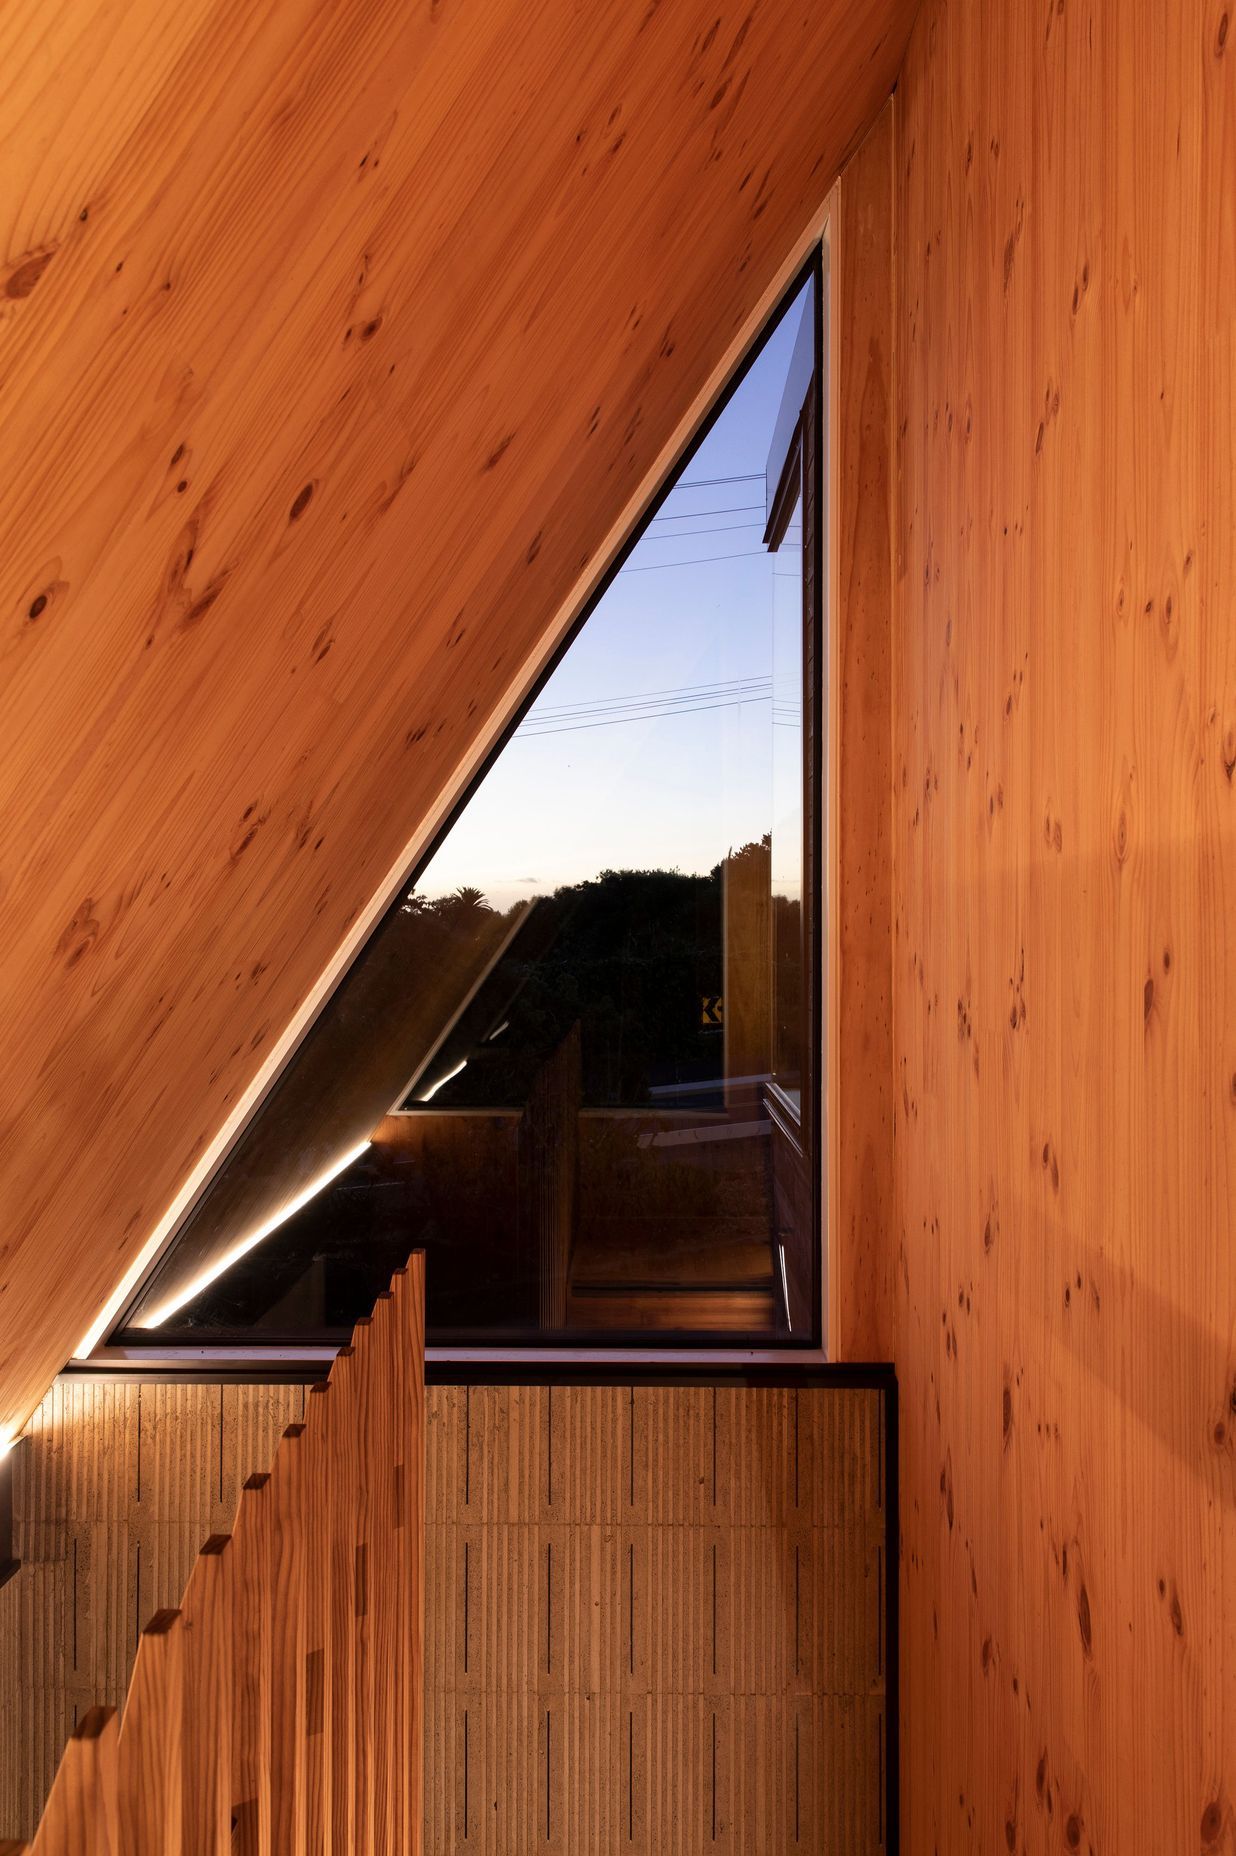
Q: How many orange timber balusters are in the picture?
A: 12